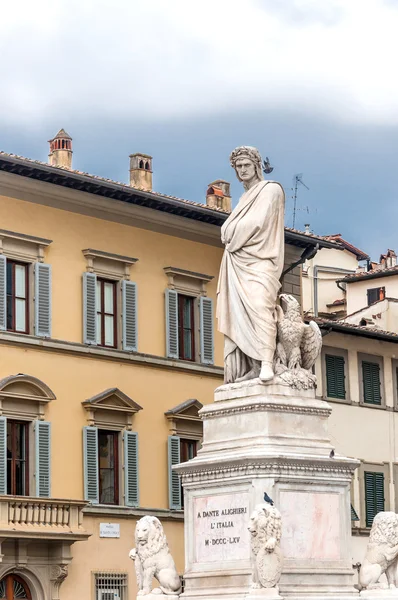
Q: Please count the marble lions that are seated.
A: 3